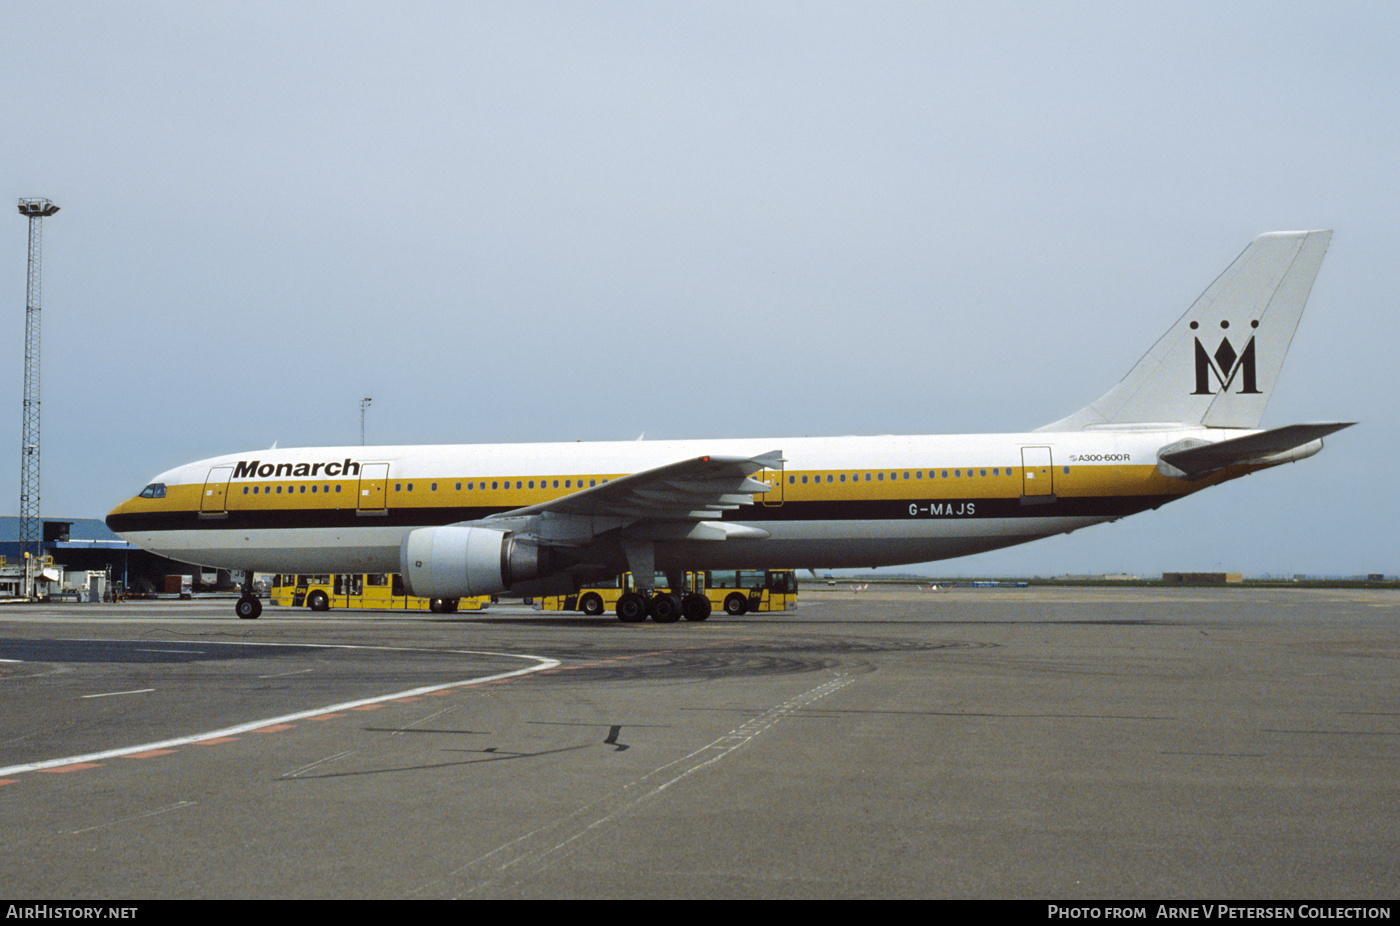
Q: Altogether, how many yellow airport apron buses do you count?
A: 2